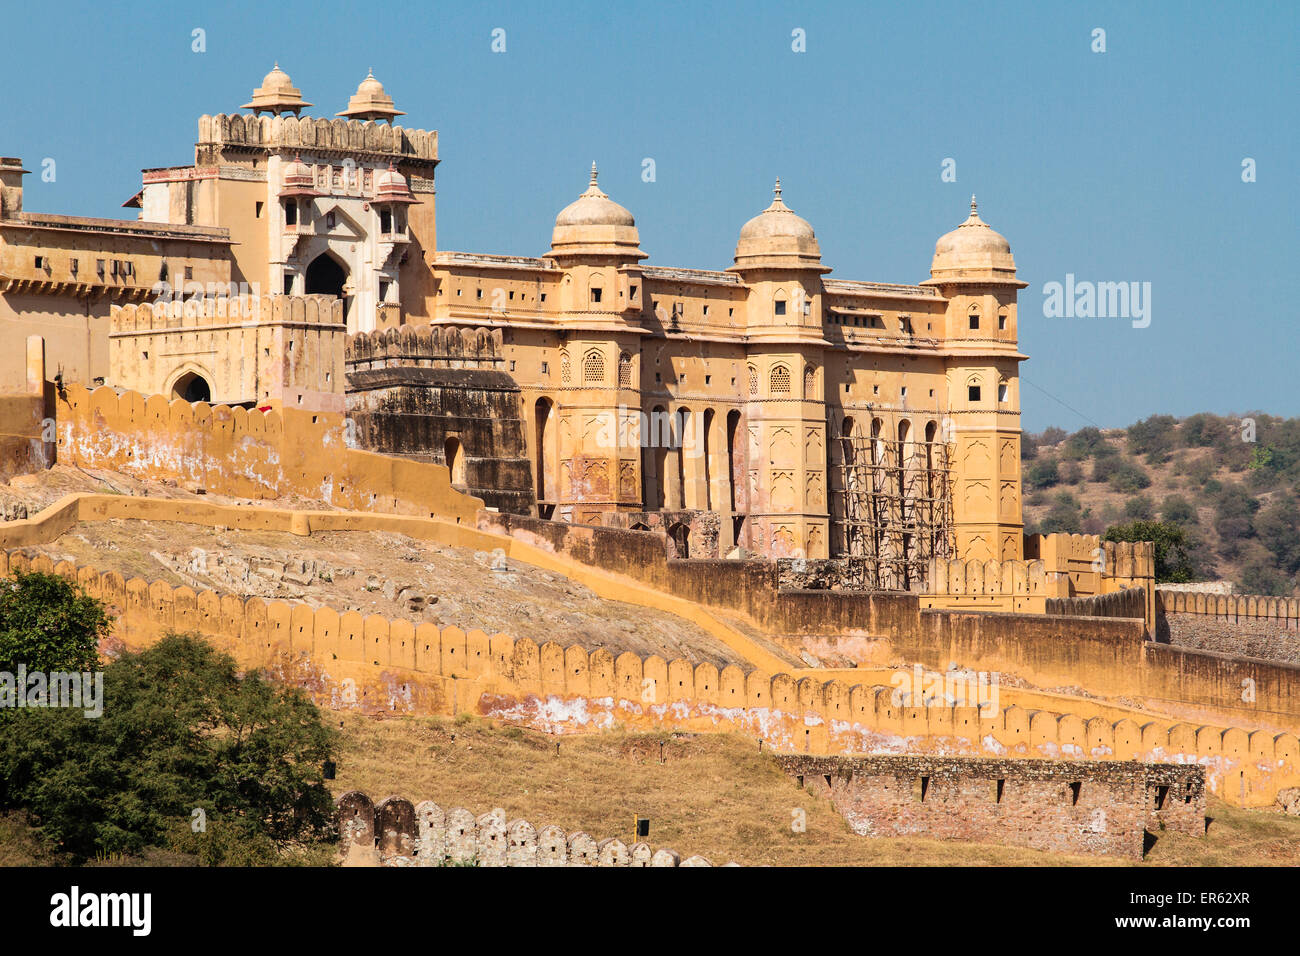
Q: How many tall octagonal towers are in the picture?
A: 3